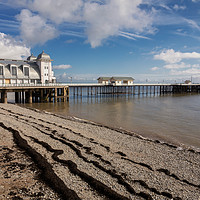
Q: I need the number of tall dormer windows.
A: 3